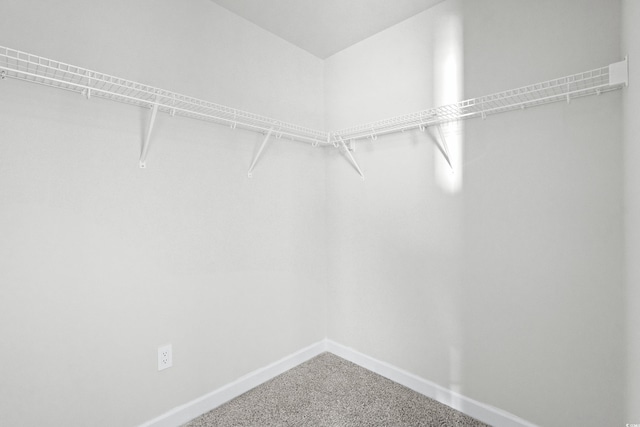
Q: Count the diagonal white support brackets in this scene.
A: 4